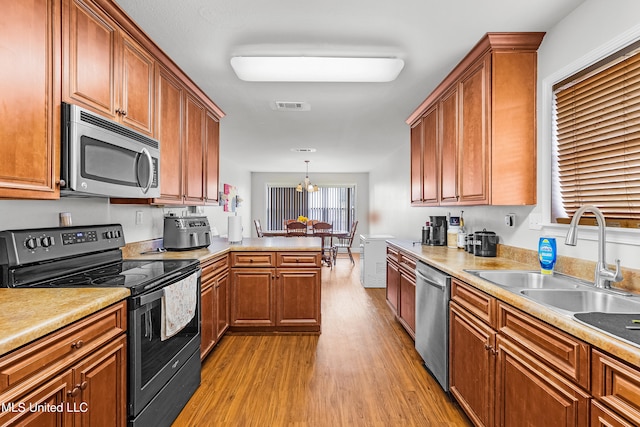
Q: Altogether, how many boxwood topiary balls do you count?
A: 0